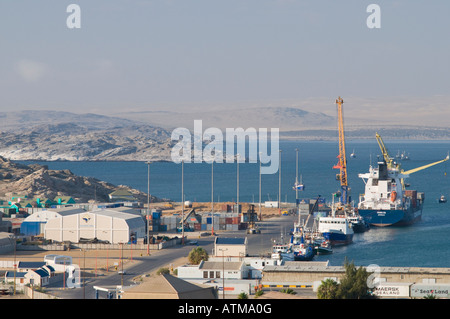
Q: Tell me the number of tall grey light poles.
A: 7